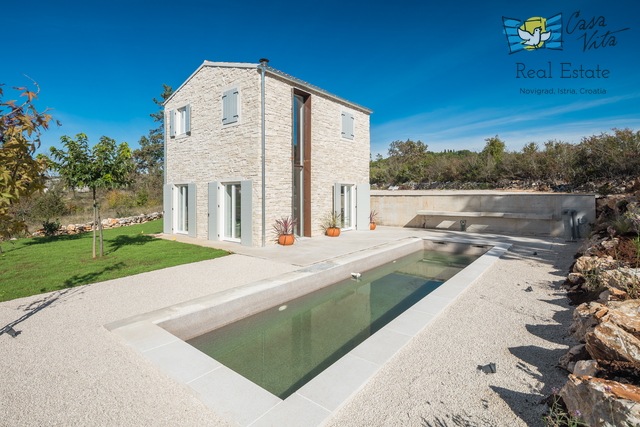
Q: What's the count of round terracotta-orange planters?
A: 3